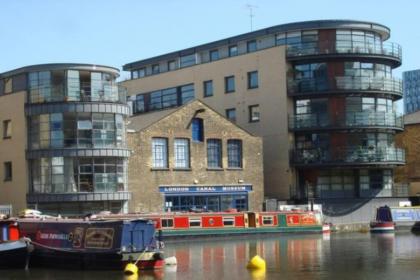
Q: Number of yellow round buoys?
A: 2